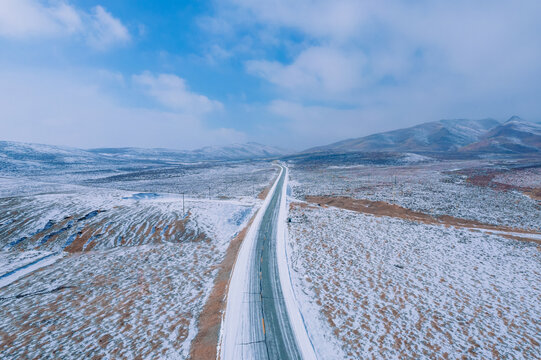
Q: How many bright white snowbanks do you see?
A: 2